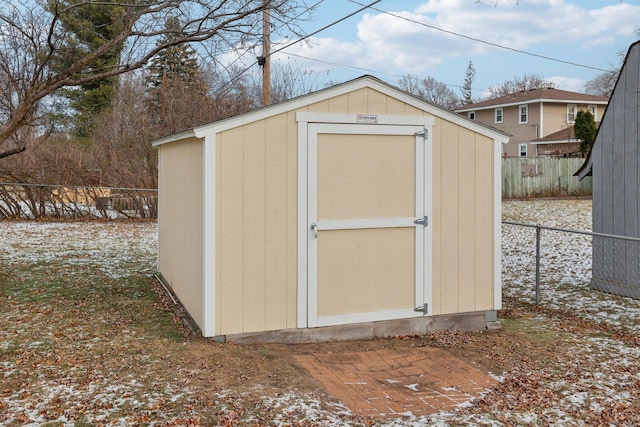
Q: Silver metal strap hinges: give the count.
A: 3